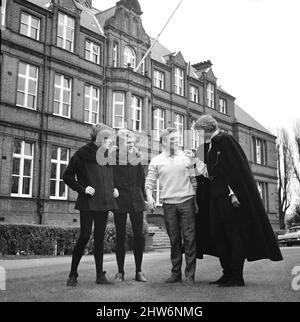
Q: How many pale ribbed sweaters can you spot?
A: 1